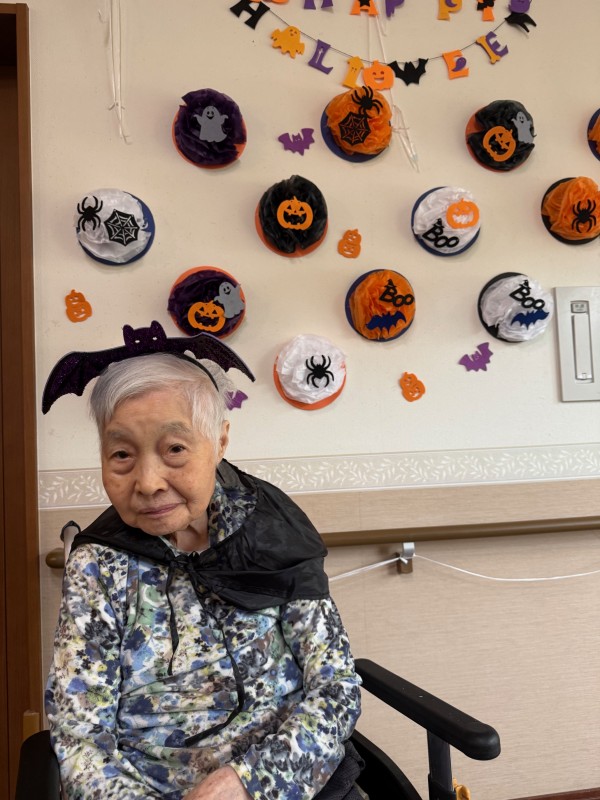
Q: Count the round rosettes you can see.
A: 12